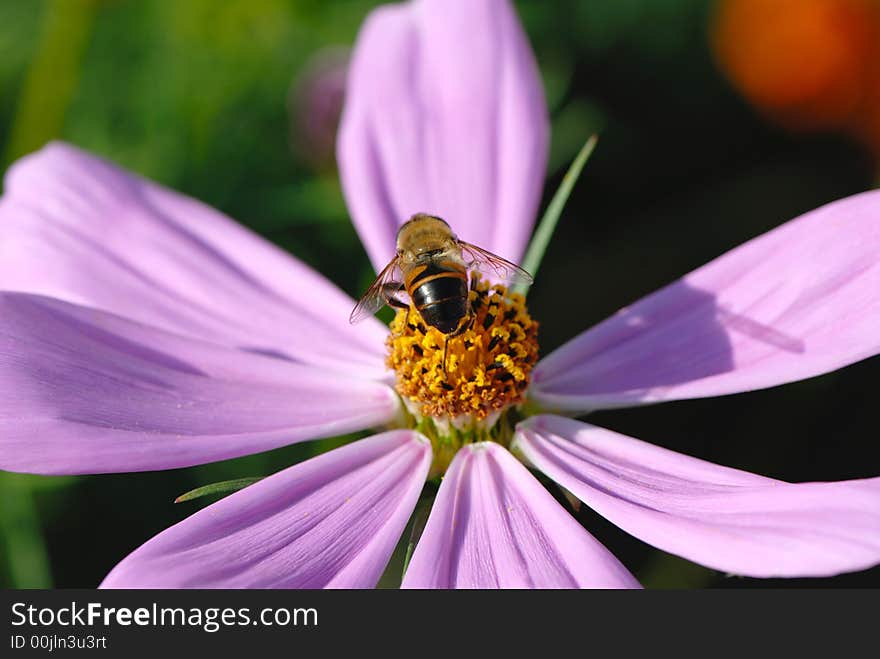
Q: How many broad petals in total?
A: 7